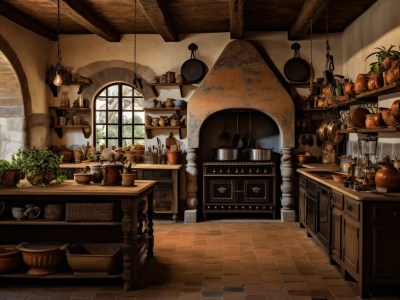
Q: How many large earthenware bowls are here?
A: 3